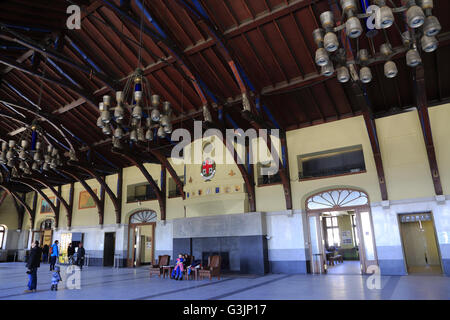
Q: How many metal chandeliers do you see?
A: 3